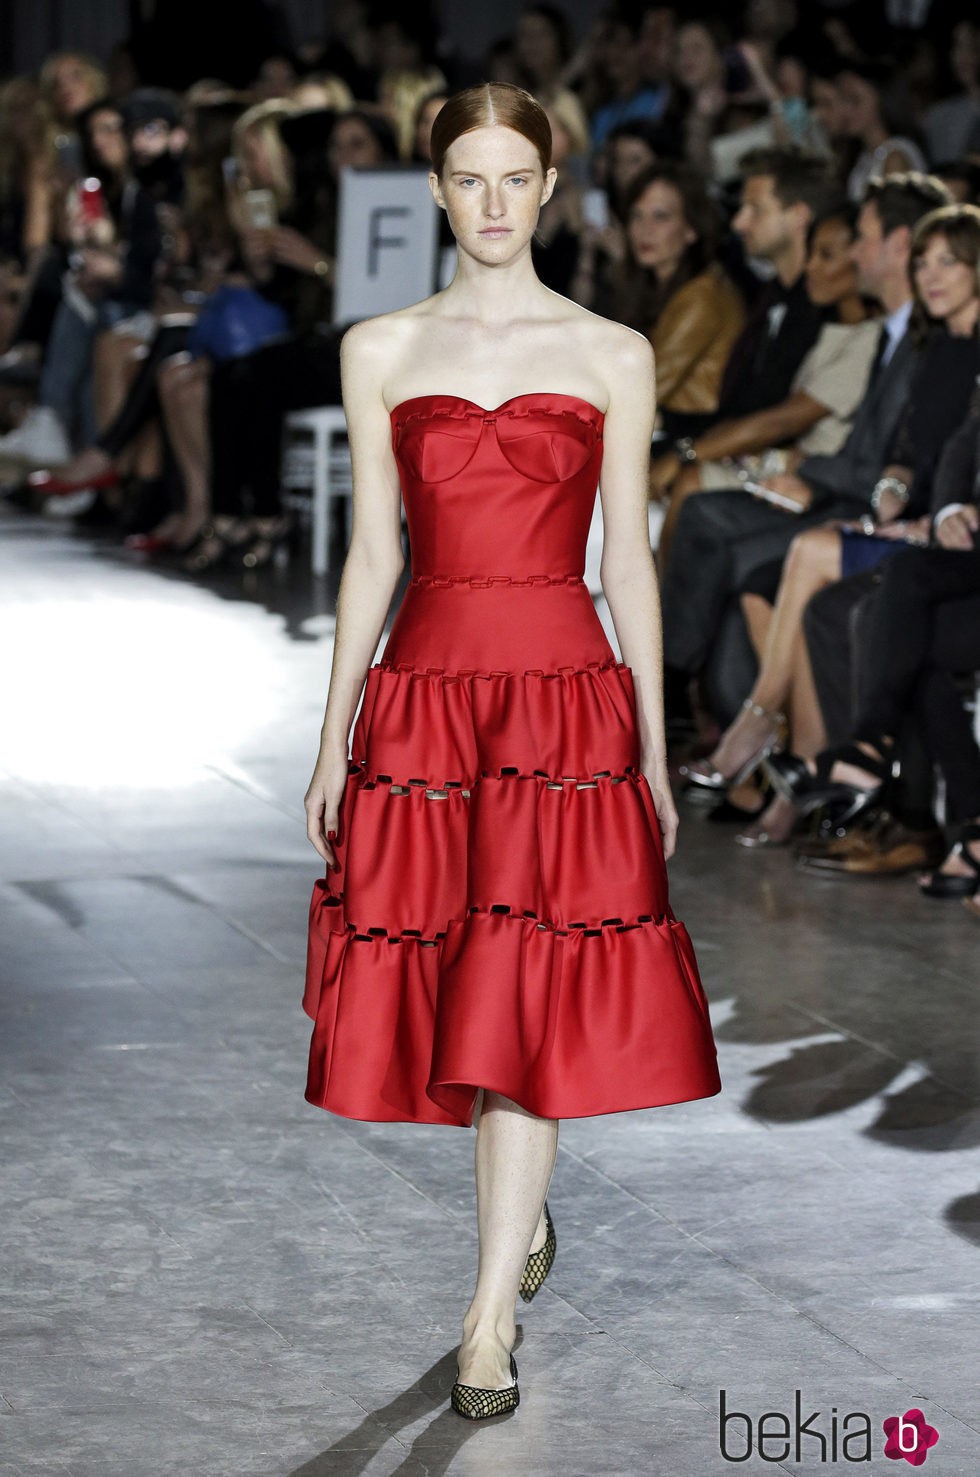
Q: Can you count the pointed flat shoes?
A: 2